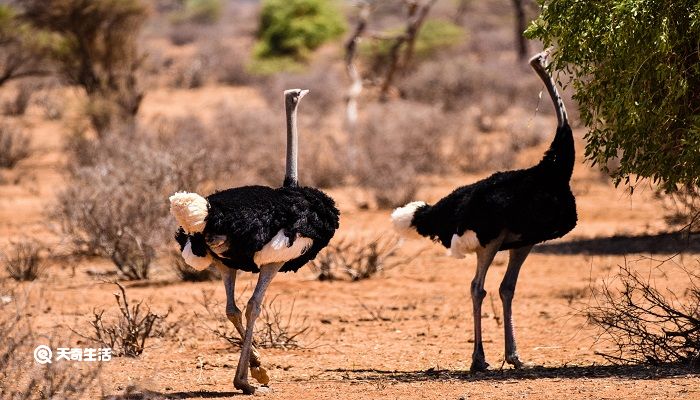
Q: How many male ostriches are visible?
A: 2